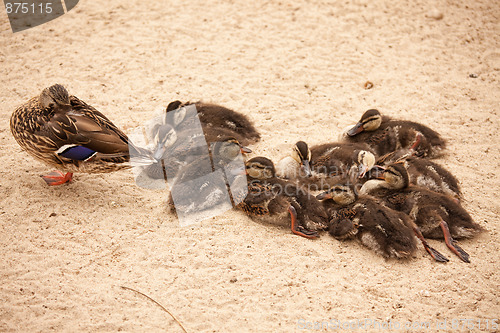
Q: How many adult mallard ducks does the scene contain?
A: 1